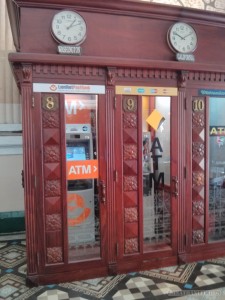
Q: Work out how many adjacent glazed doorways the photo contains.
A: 3